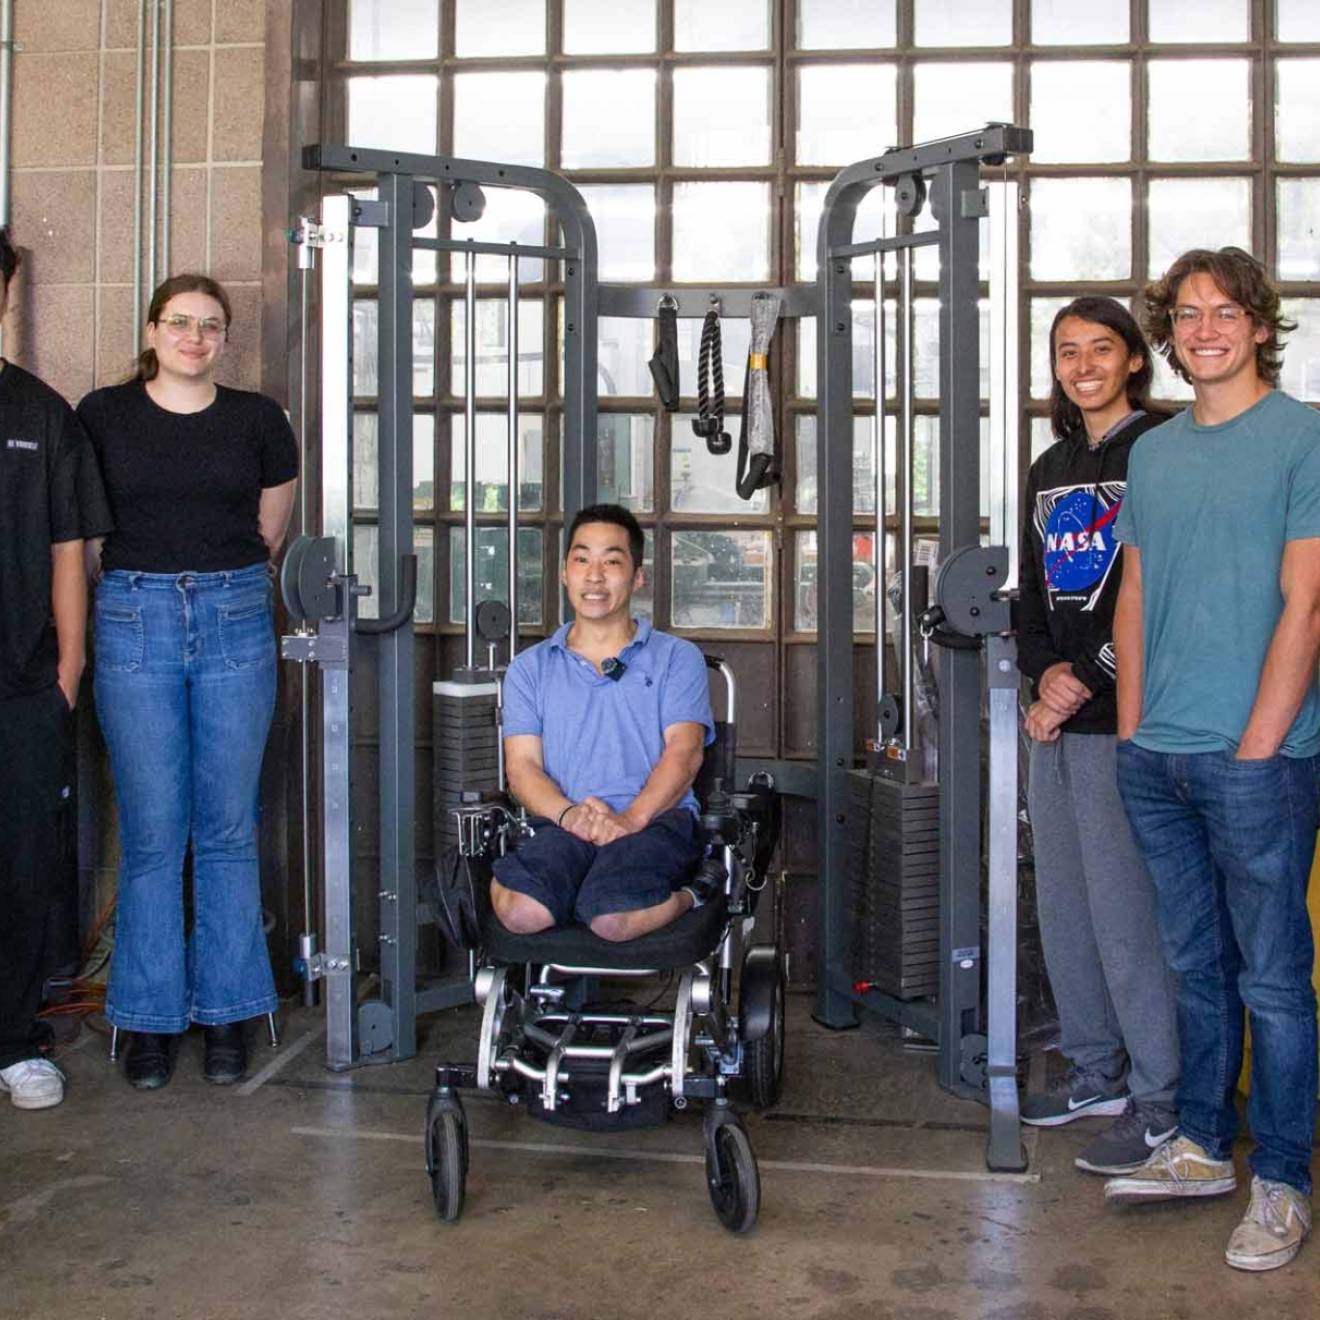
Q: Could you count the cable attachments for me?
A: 3